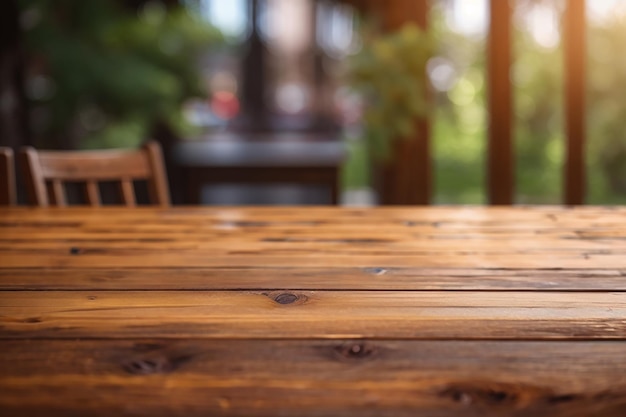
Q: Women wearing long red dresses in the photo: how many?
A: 0